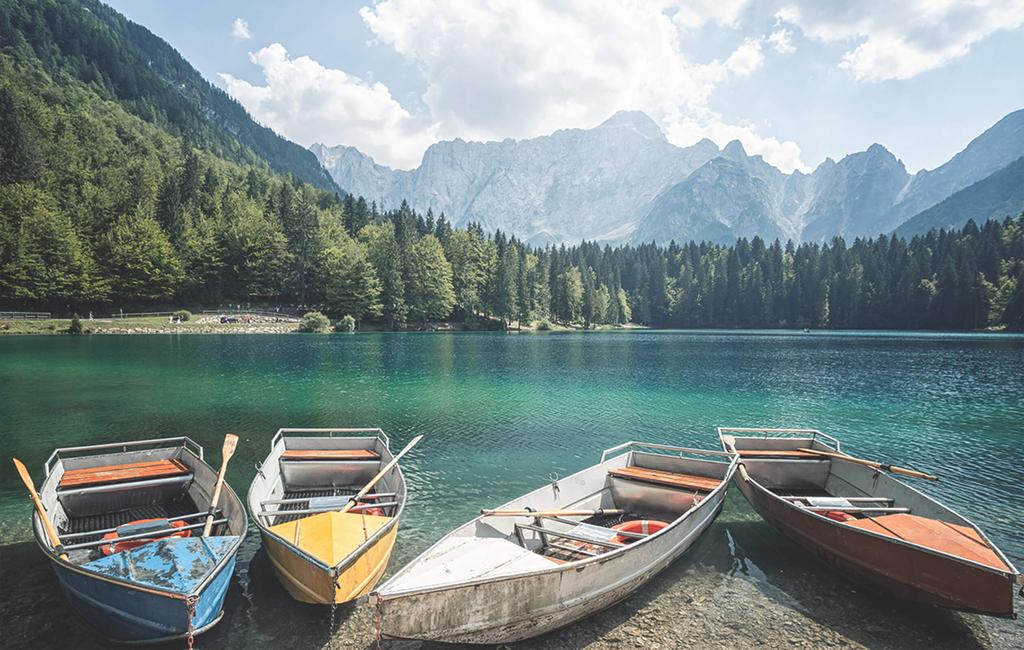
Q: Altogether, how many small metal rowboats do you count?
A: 4